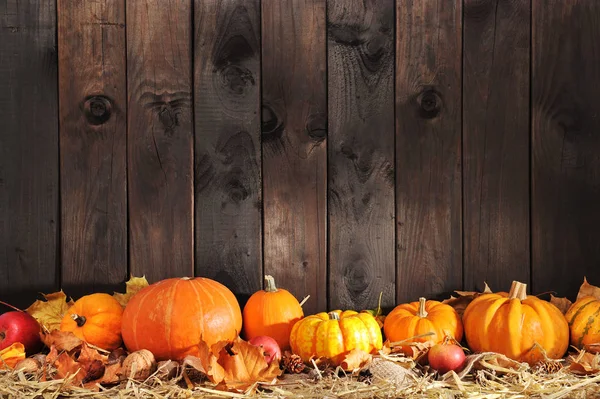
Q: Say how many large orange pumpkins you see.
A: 2